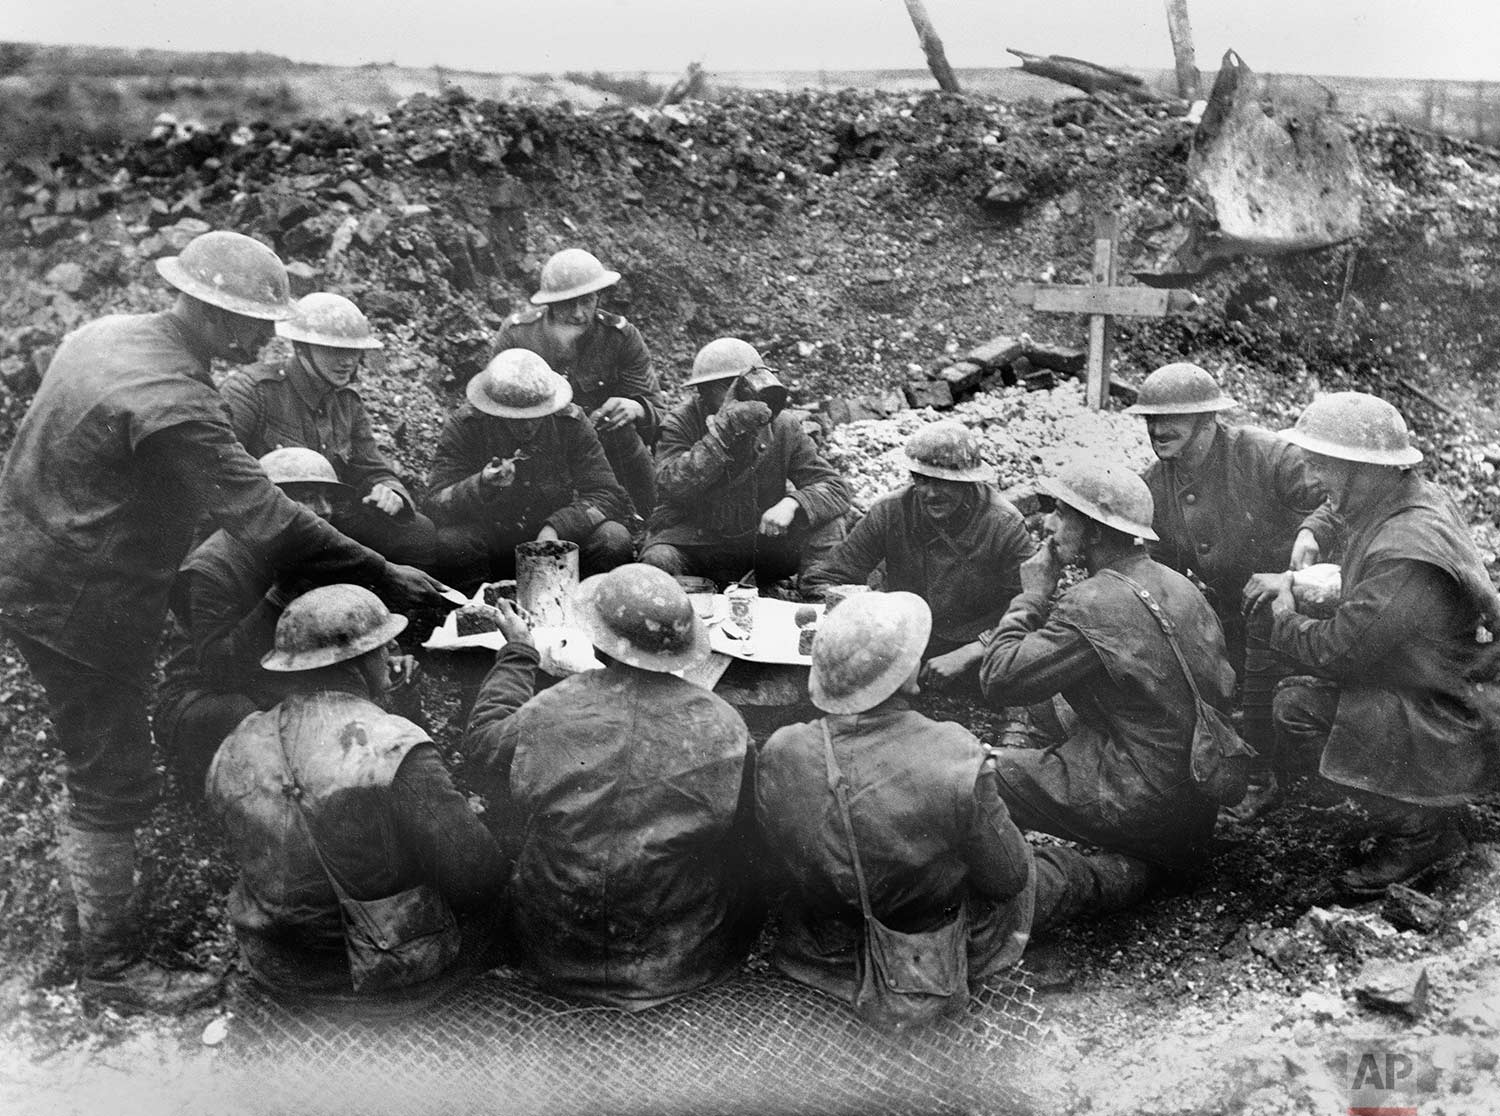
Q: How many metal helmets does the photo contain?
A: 13